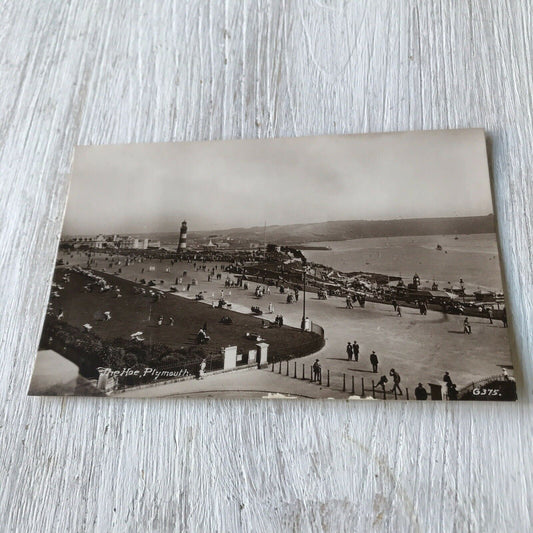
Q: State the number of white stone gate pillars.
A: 2